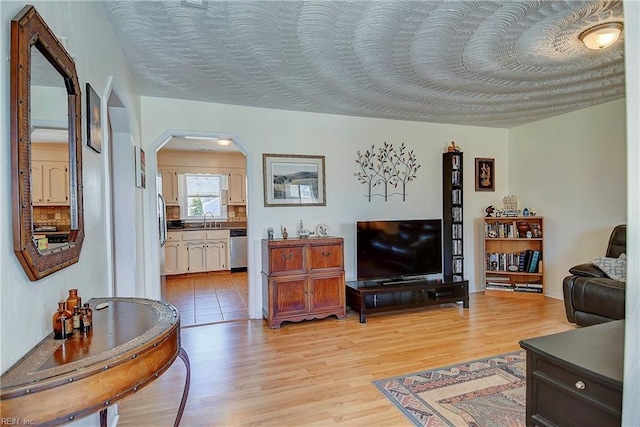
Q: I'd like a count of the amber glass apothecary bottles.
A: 5